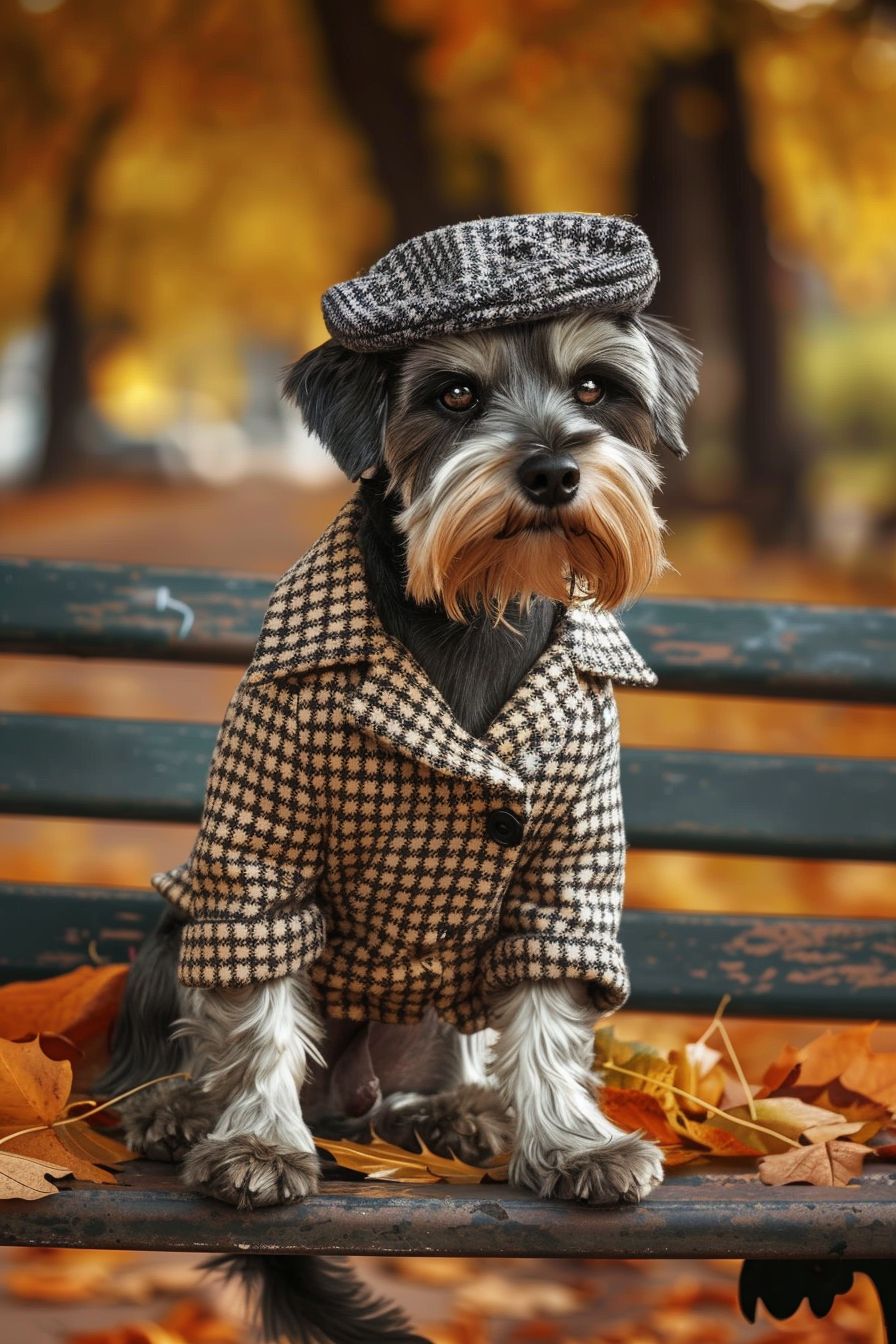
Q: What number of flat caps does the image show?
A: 1